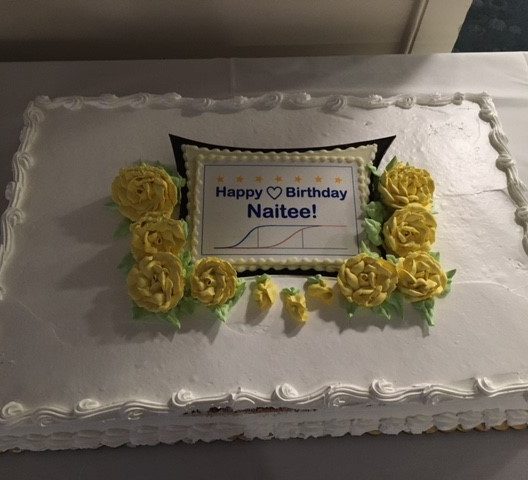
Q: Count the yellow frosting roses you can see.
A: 8